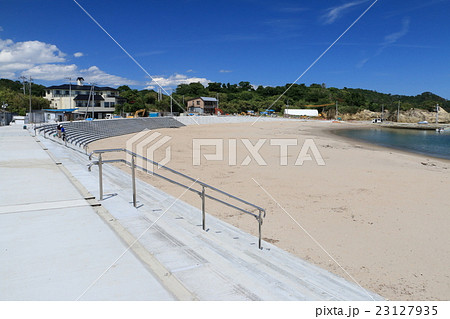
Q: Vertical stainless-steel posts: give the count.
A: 4